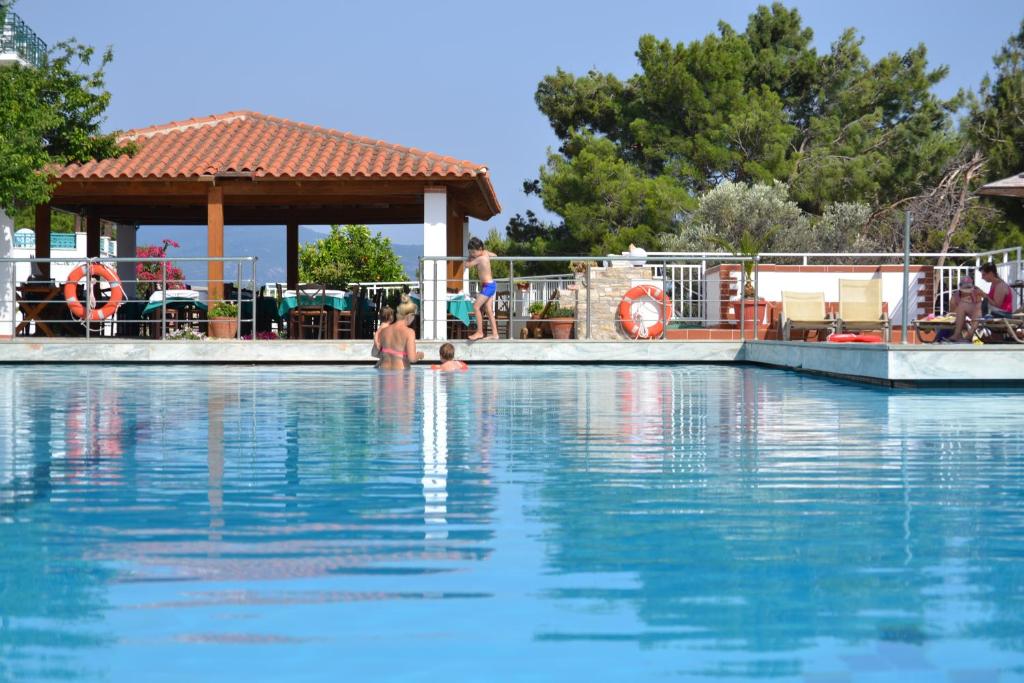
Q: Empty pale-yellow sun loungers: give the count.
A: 2